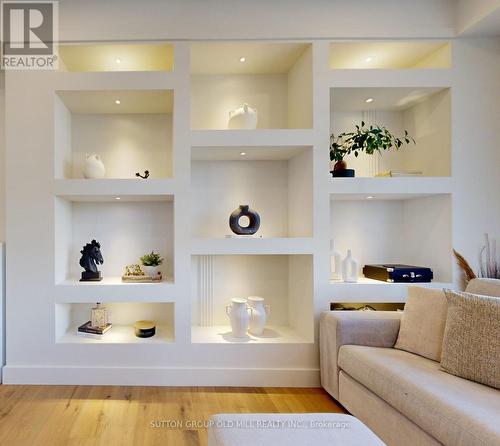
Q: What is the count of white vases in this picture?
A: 6